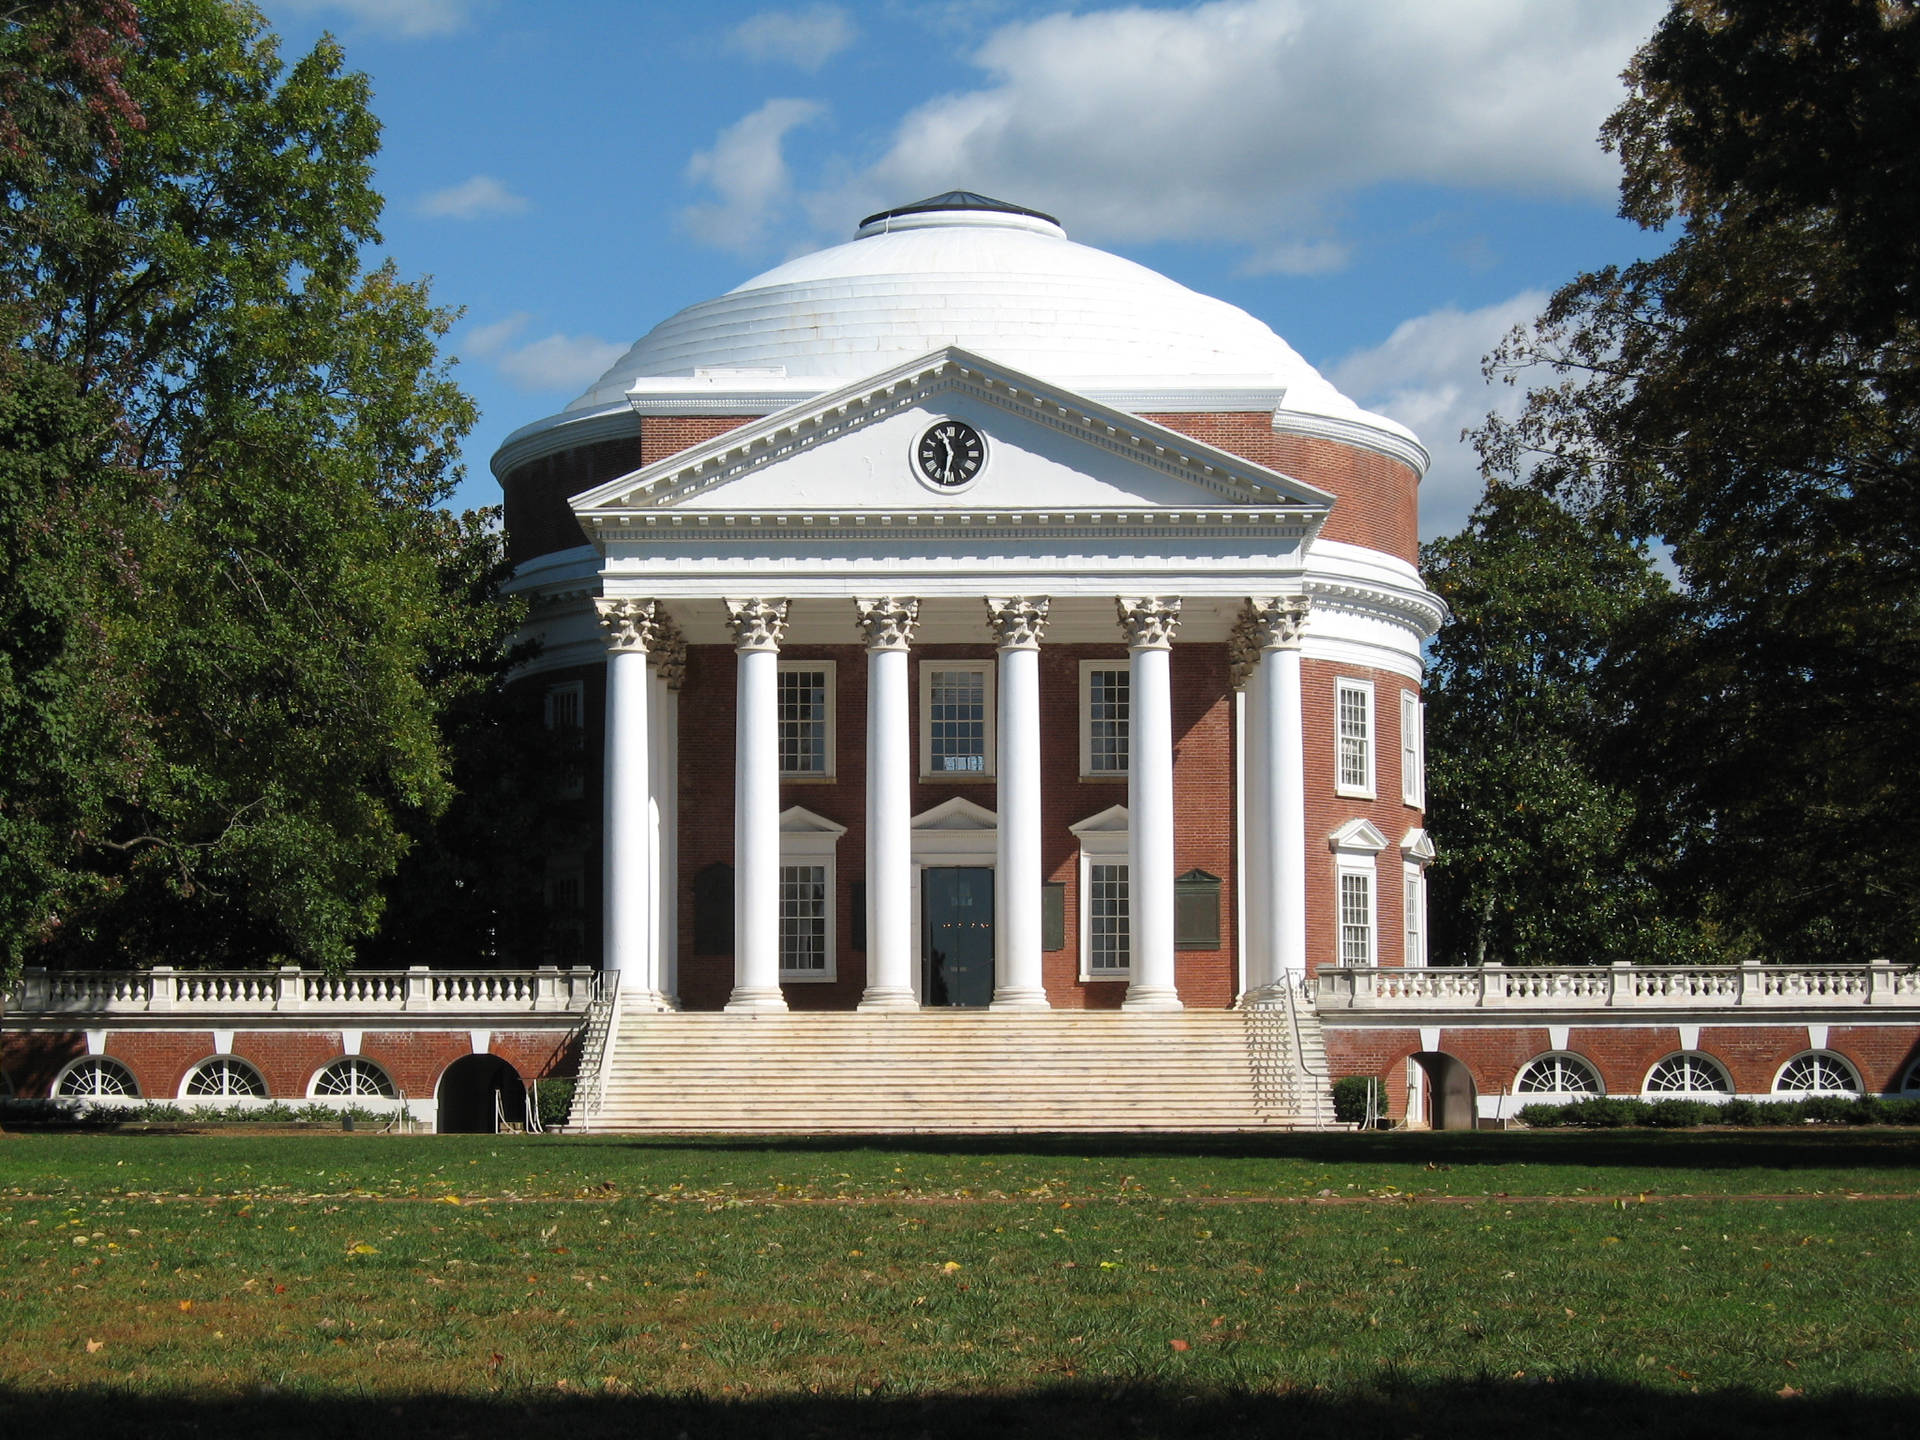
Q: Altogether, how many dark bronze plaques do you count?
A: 4